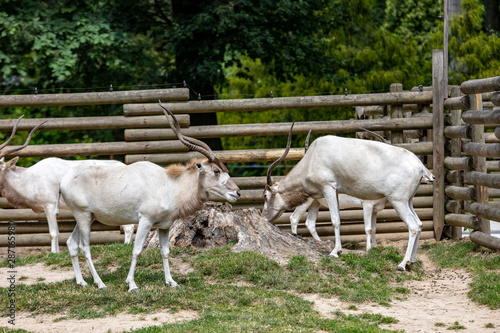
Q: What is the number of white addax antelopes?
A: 4